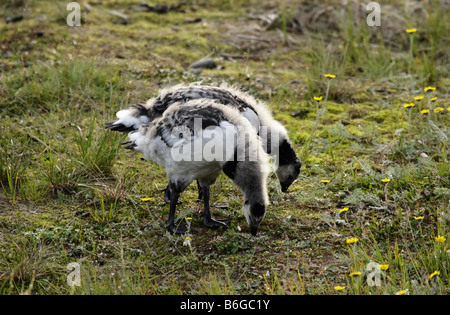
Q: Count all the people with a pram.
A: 0